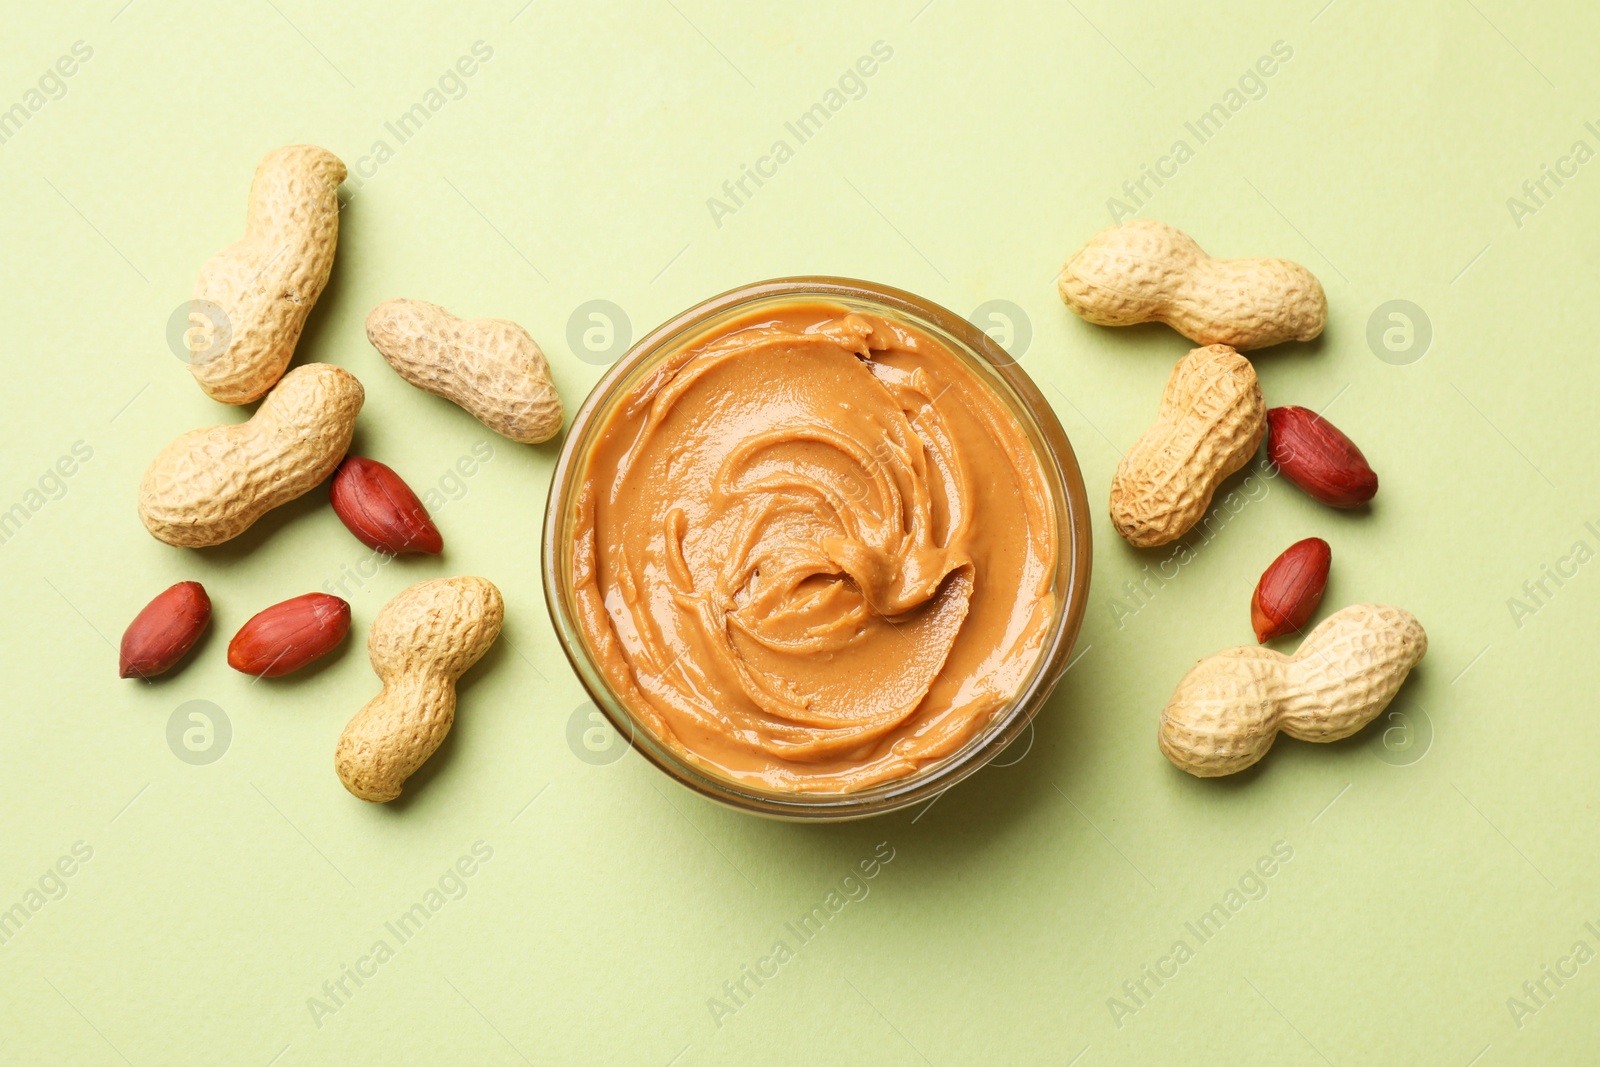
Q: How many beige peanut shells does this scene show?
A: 7